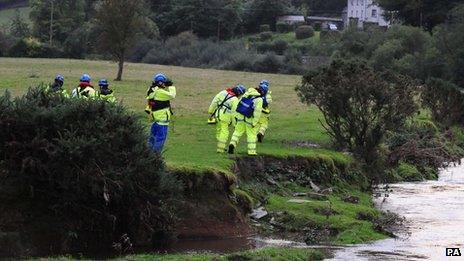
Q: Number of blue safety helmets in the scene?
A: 7